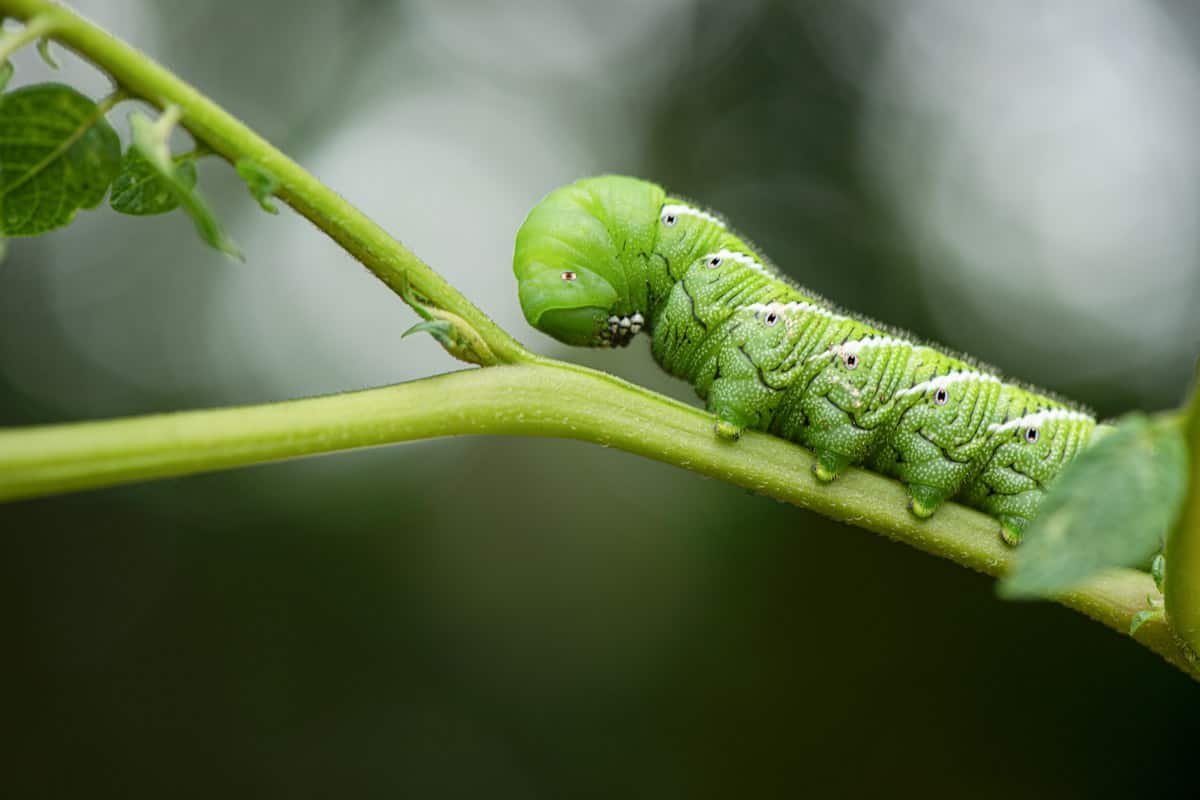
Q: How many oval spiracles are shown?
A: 7